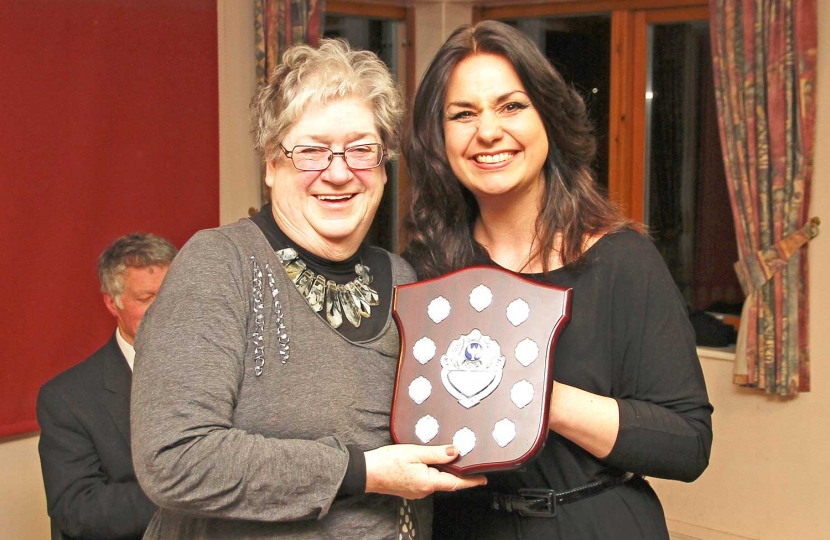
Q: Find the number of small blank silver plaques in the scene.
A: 10